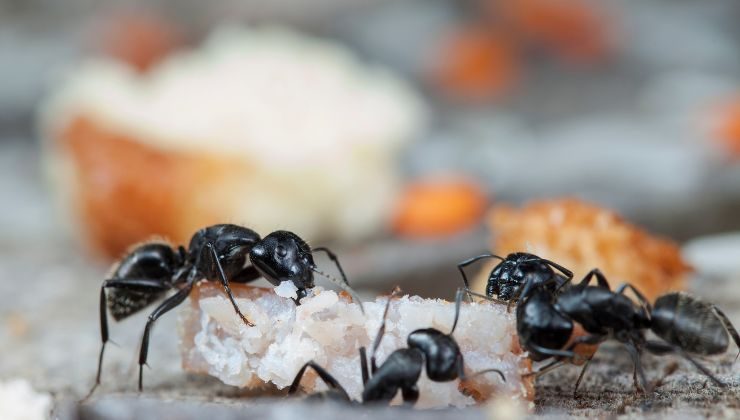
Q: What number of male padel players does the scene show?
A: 0